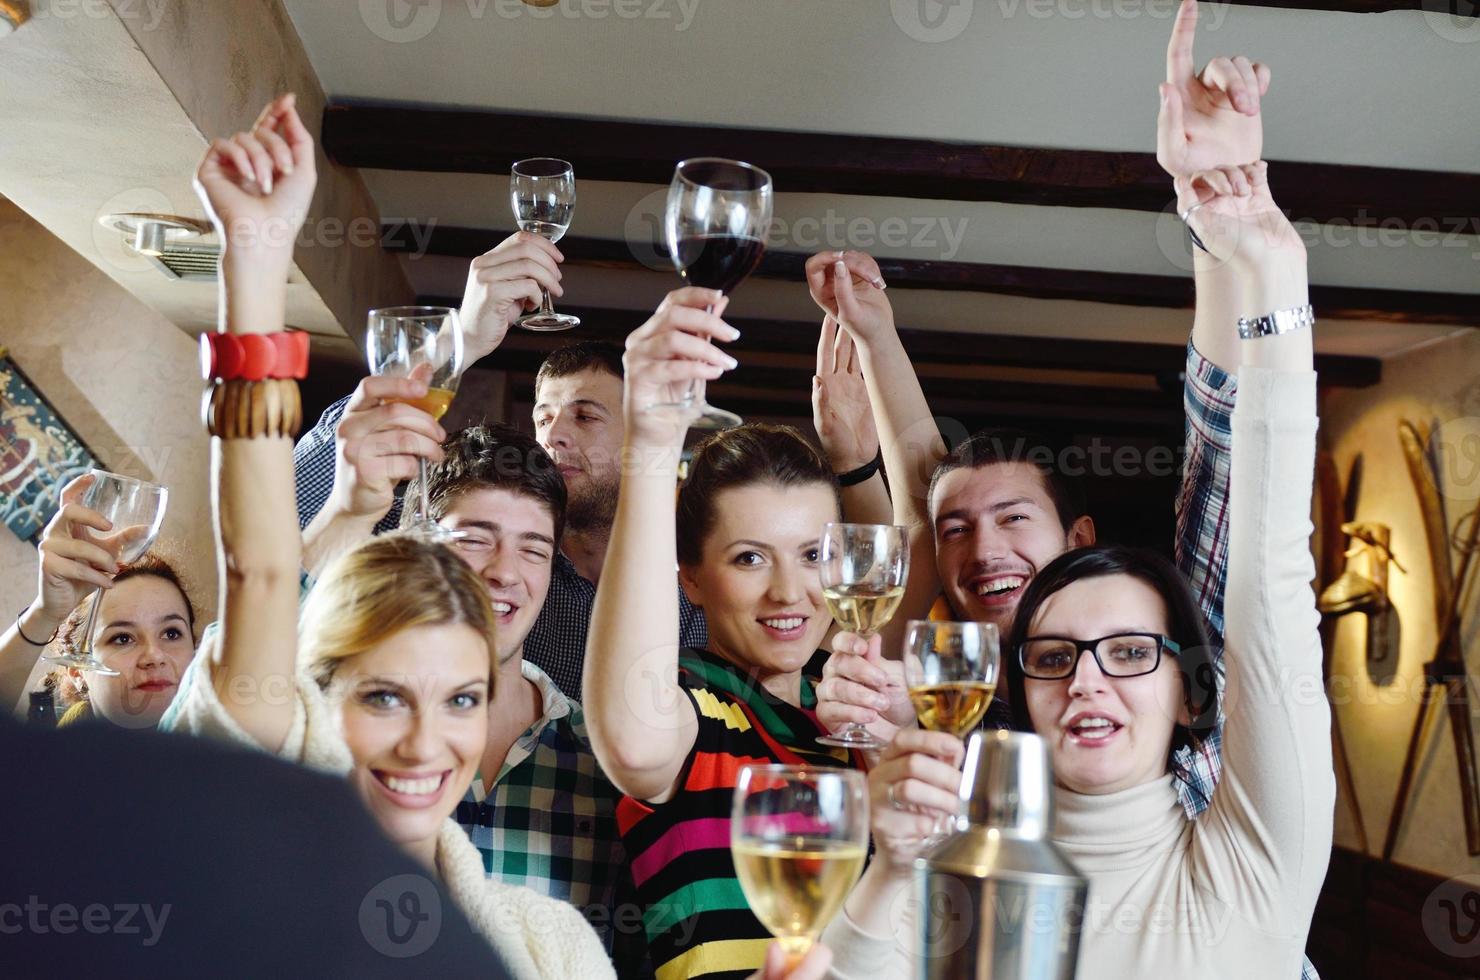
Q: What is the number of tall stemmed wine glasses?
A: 7